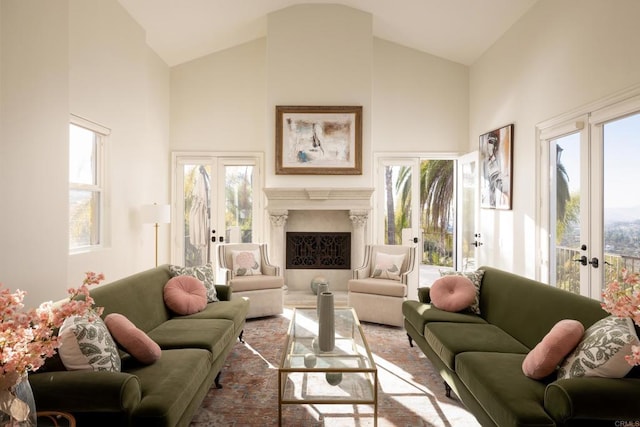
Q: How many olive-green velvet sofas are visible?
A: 2